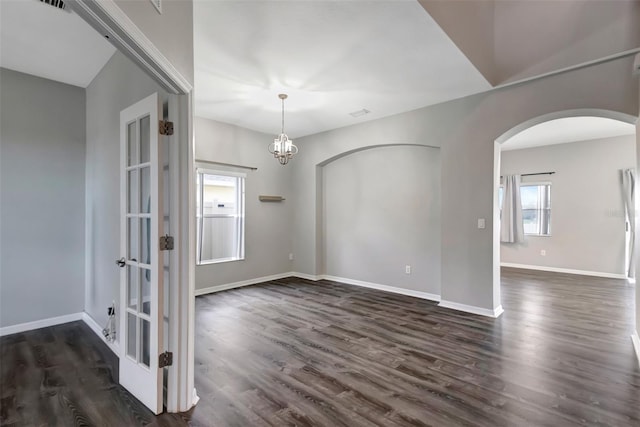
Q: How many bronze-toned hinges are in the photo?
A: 3